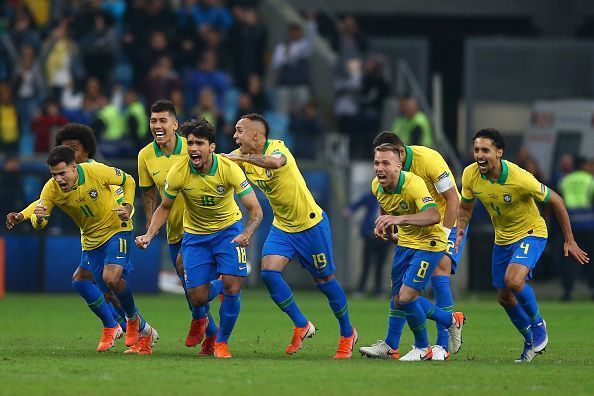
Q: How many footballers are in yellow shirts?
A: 8